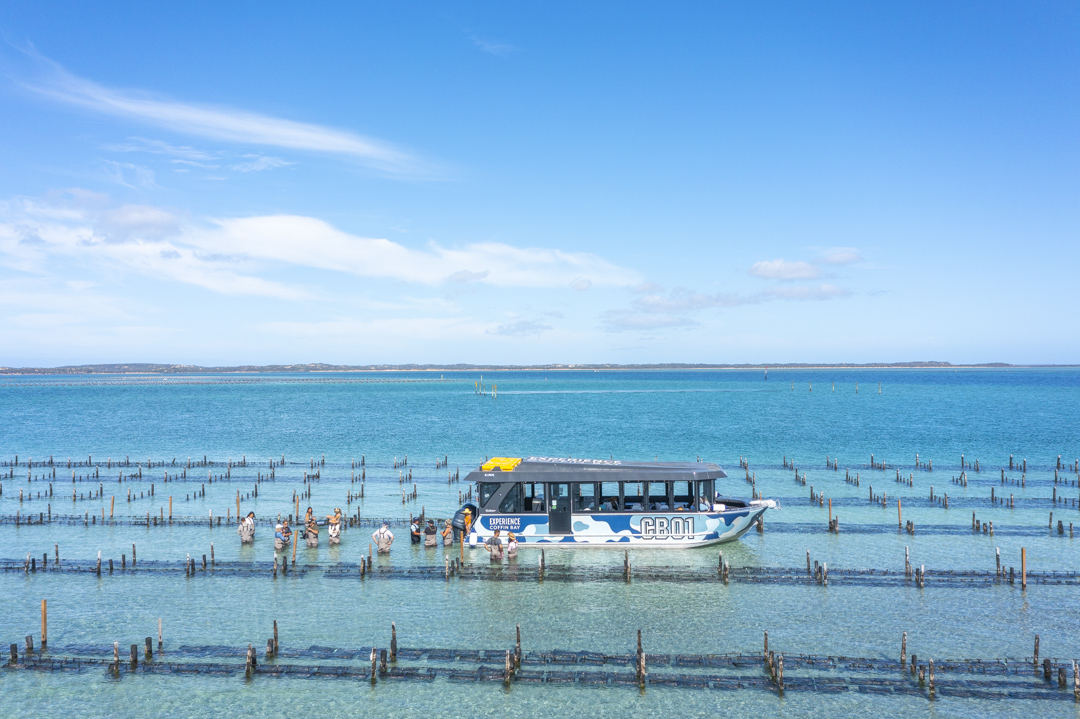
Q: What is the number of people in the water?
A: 14